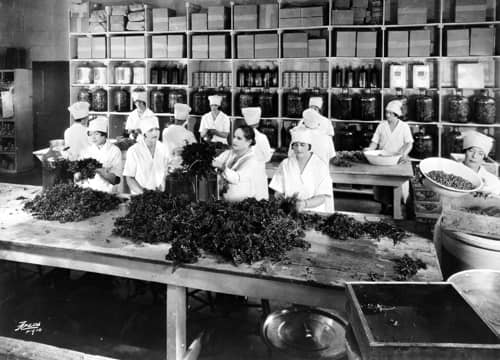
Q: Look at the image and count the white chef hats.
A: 12